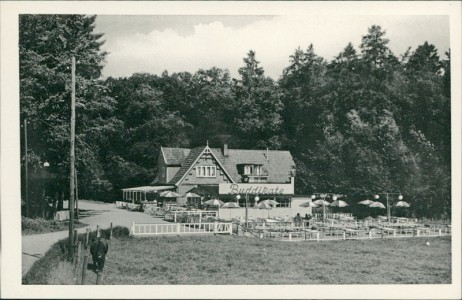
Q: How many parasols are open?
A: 12